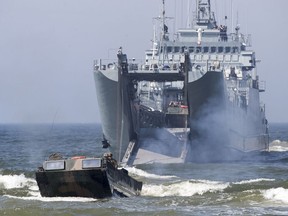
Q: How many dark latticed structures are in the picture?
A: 1